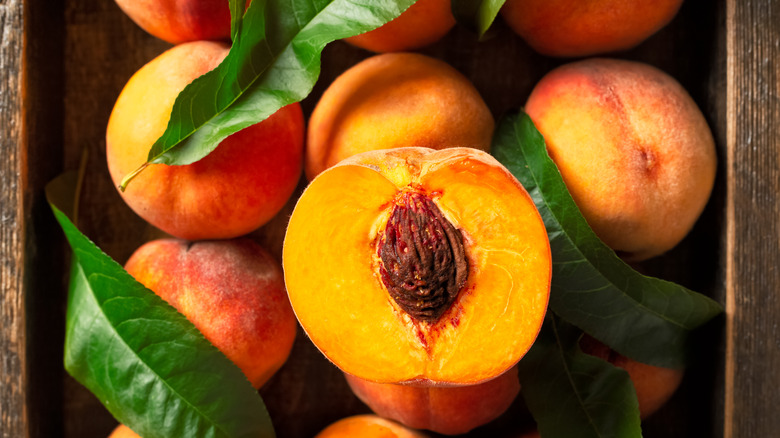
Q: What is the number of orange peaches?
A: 12